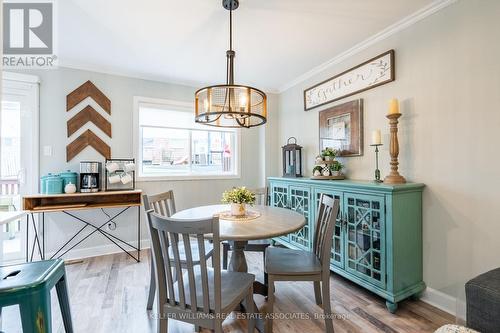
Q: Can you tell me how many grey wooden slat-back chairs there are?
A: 4